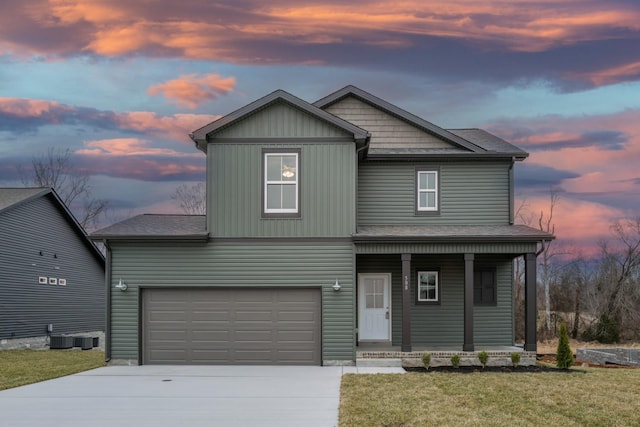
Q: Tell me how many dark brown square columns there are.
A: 3